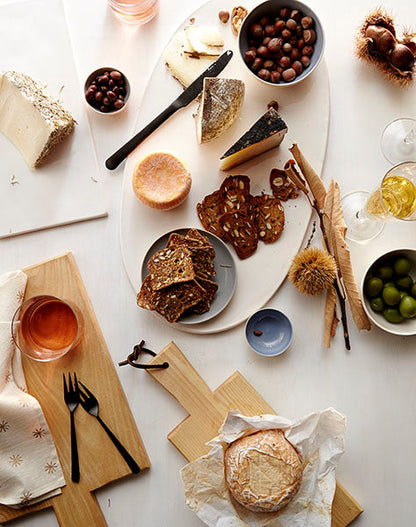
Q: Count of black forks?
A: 2